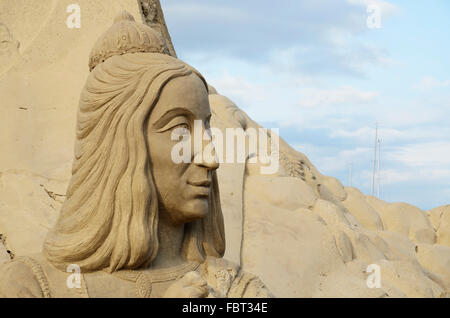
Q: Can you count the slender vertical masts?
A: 3